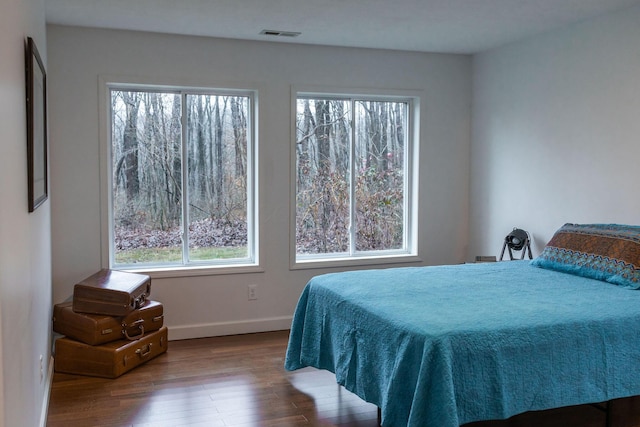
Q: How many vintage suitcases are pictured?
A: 3